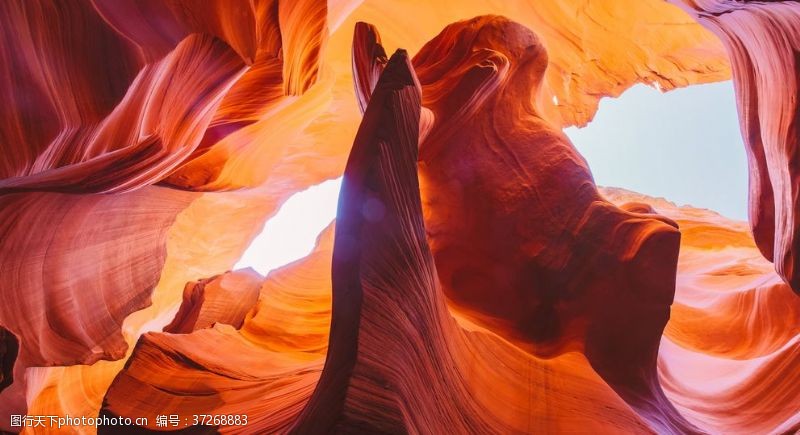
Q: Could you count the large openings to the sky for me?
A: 2